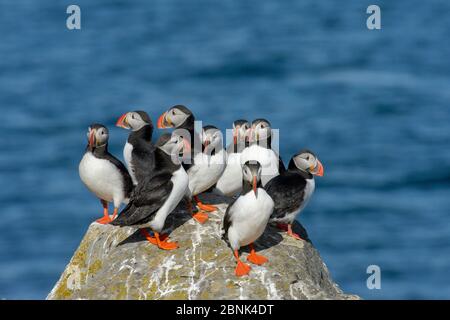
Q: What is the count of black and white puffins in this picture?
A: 9